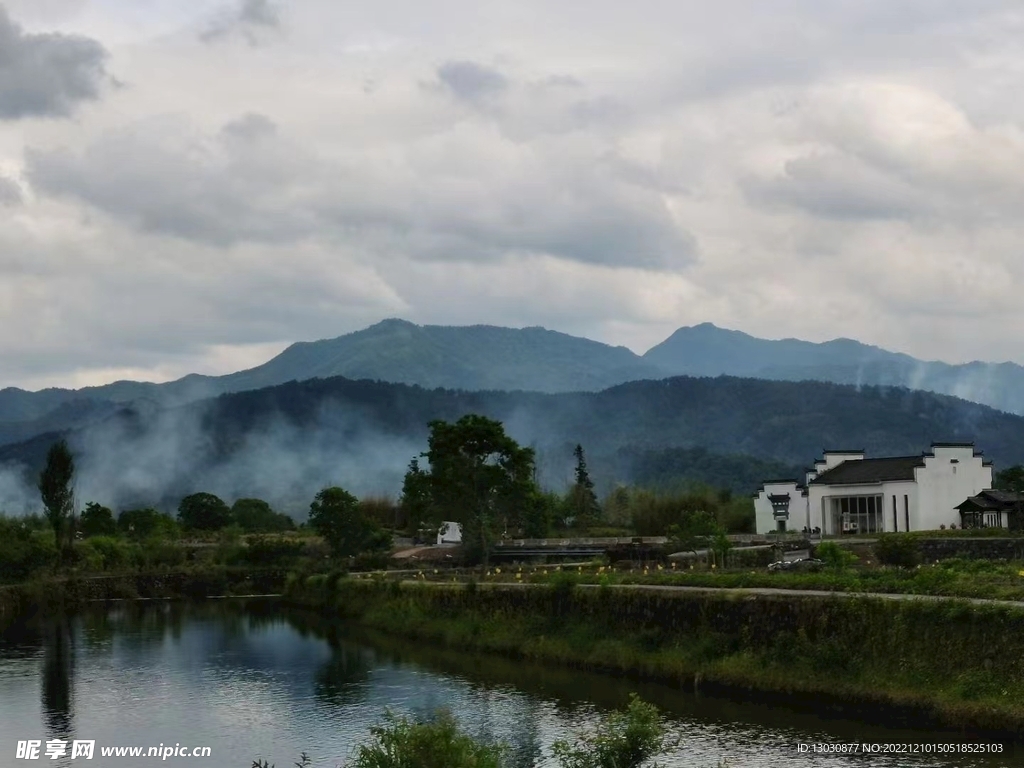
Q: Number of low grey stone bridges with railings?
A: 1